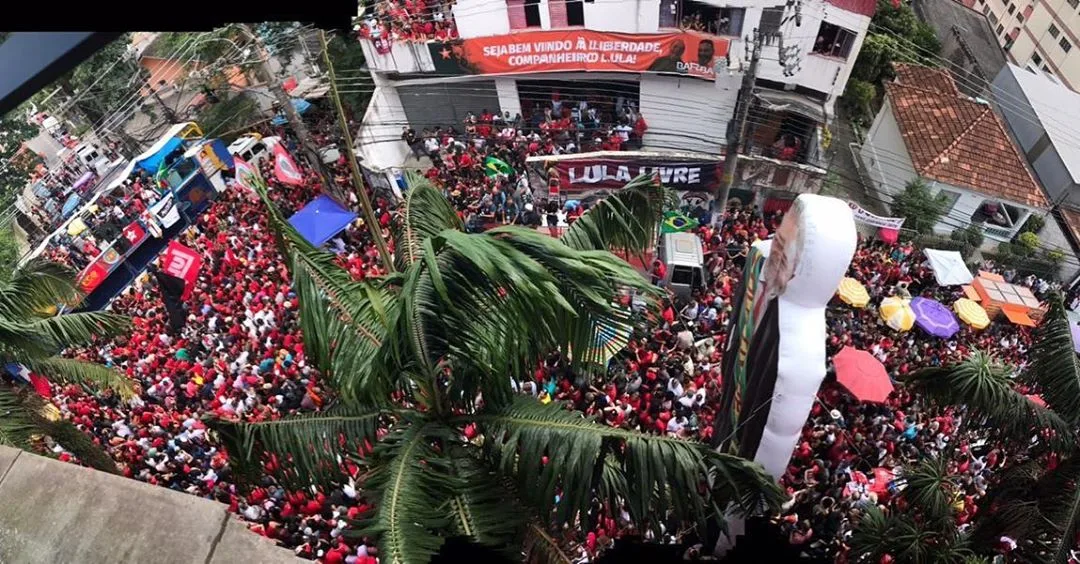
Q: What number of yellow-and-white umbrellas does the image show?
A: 3